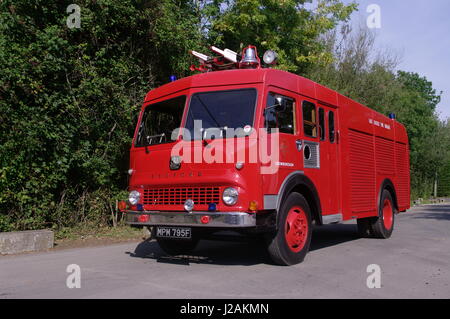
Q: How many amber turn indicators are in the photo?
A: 2